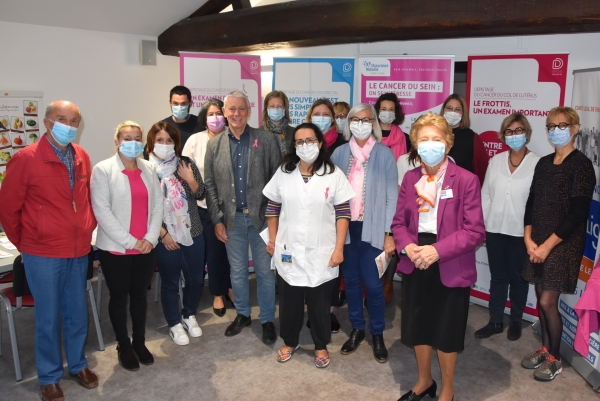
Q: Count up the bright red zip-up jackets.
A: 1